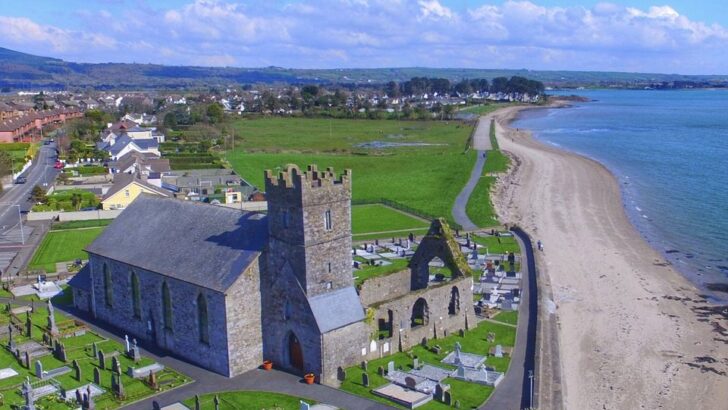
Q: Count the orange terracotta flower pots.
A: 2